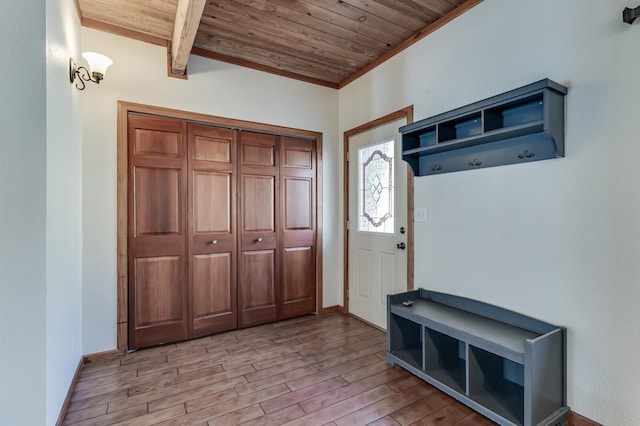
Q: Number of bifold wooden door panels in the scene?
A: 4